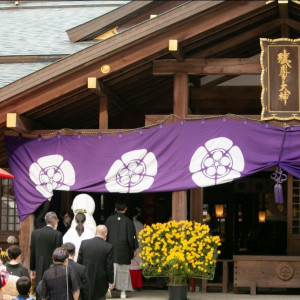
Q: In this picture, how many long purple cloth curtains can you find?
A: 1